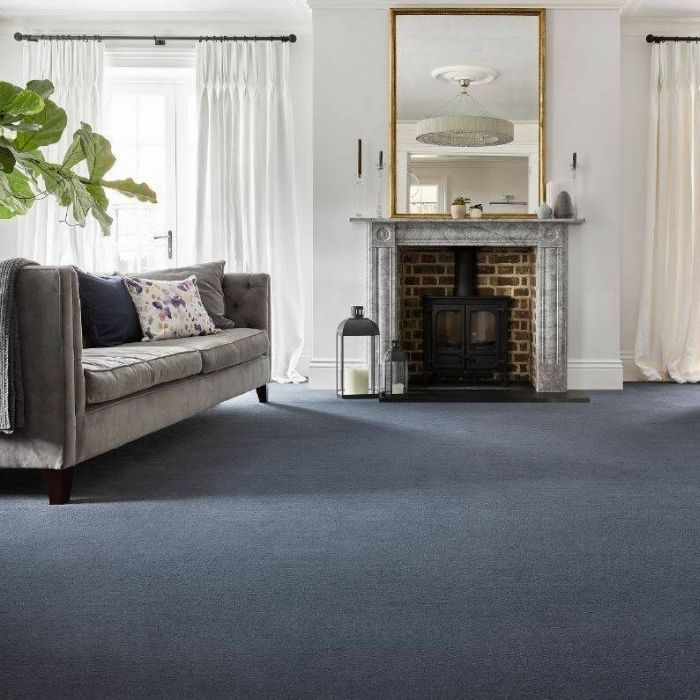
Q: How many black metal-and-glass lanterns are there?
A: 2